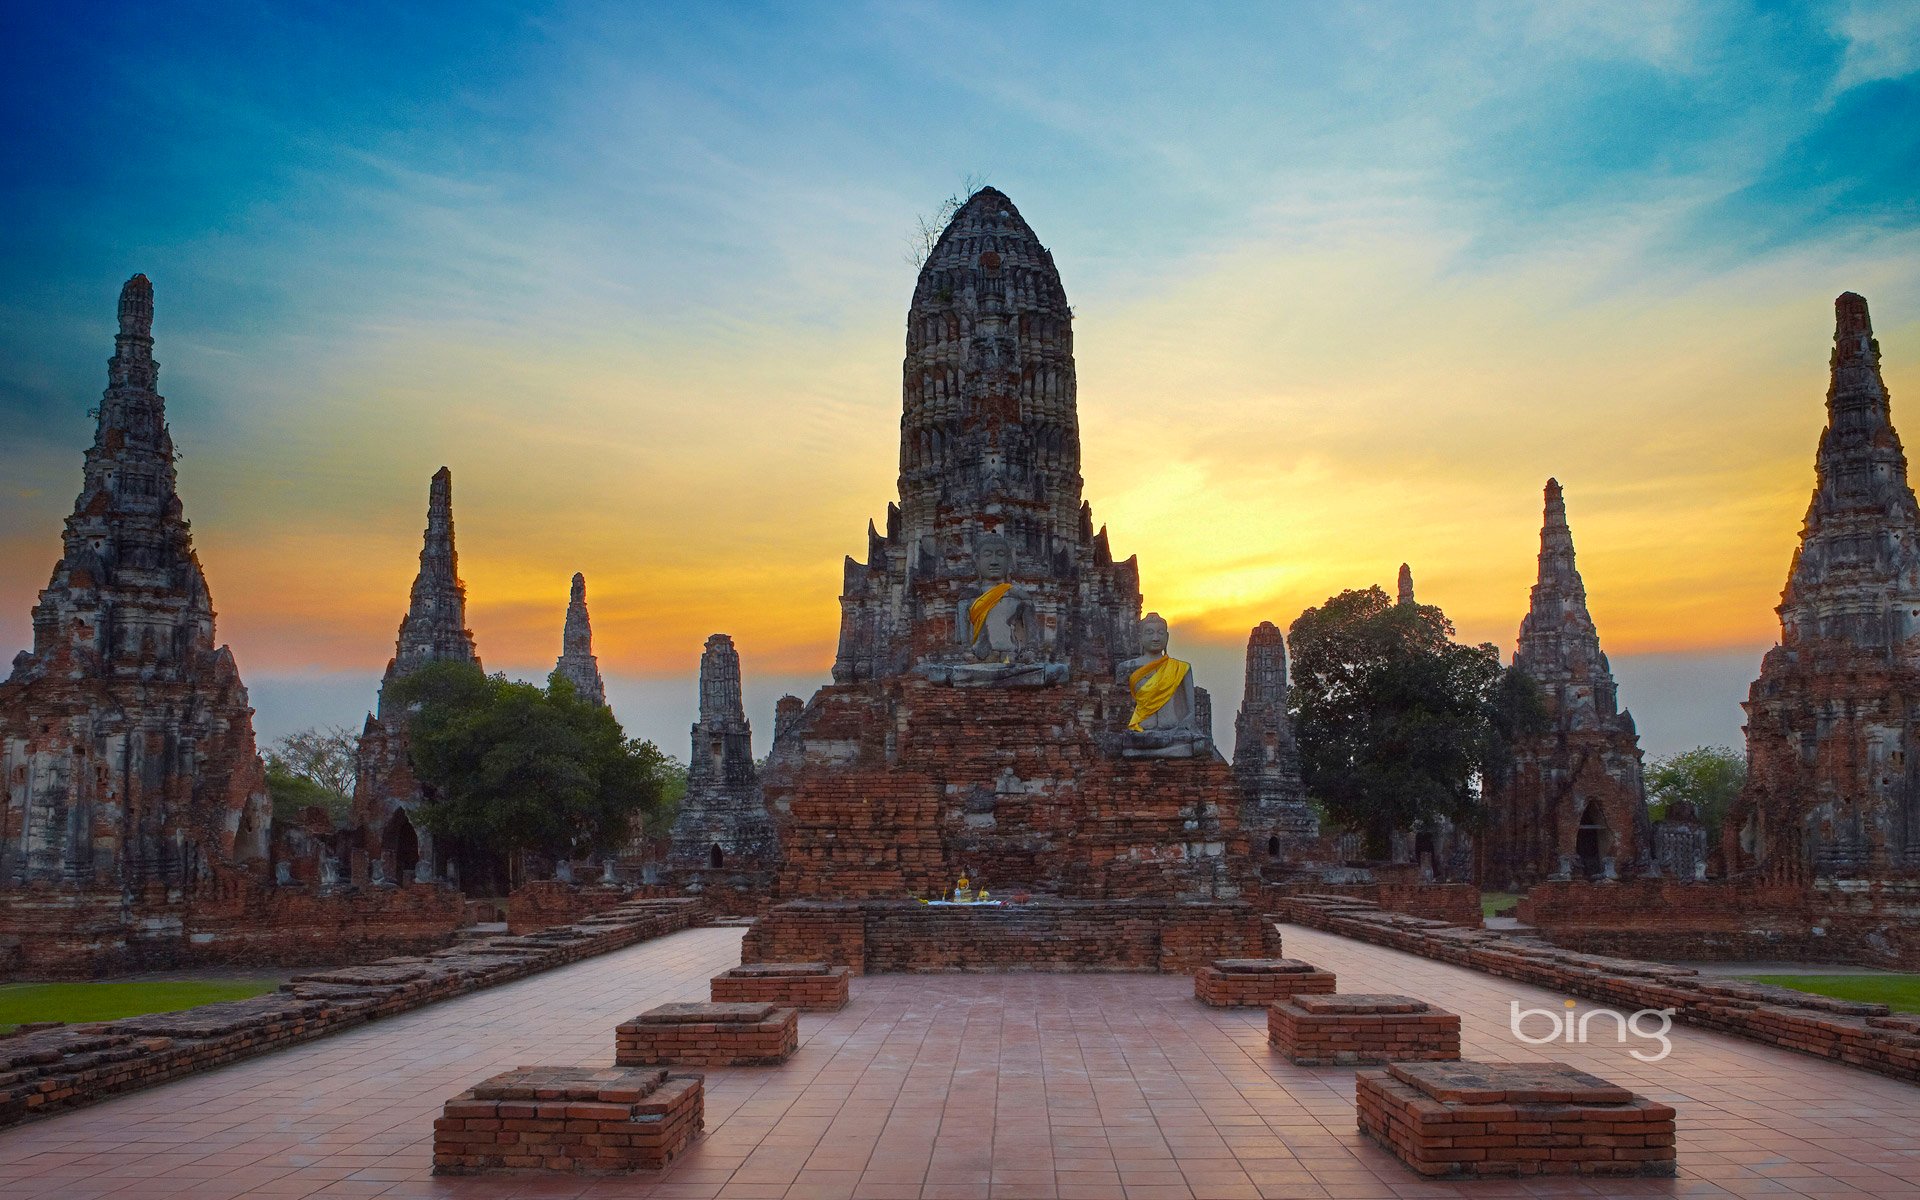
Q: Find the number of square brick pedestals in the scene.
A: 6